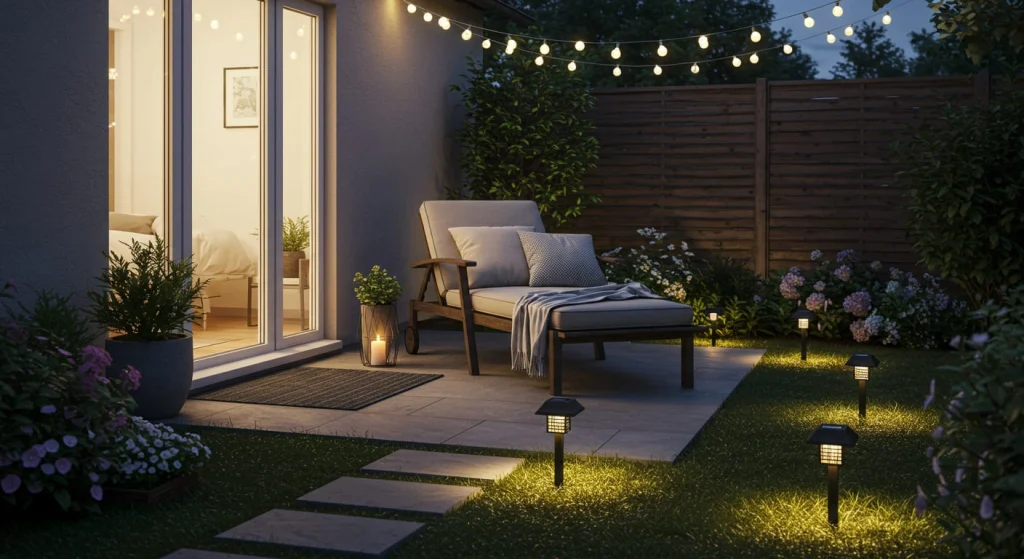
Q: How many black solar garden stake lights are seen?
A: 5